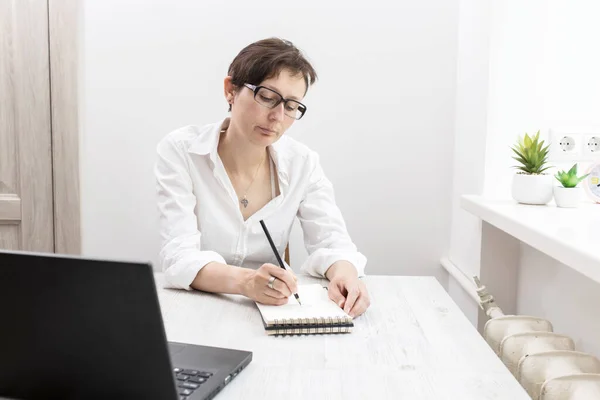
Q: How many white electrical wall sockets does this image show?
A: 2